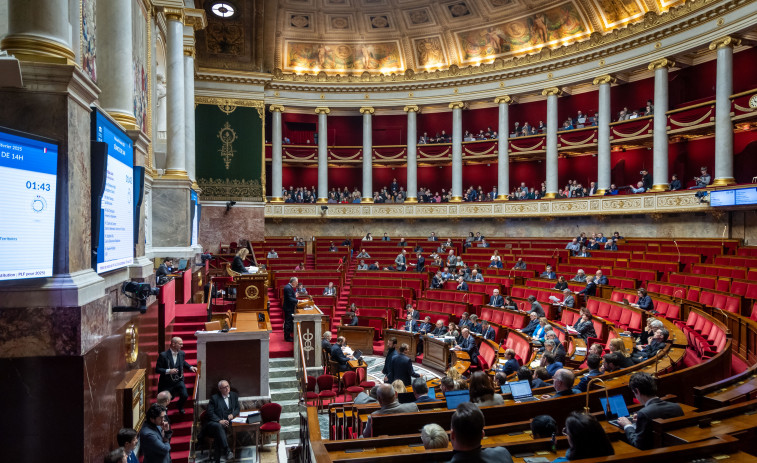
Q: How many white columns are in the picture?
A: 14